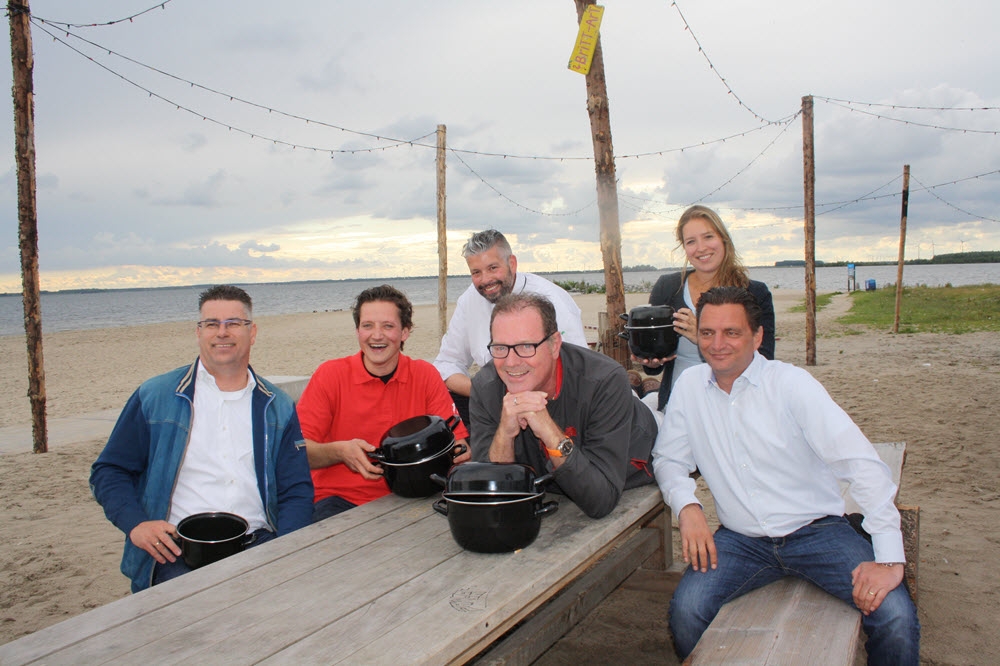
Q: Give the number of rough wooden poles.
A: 5